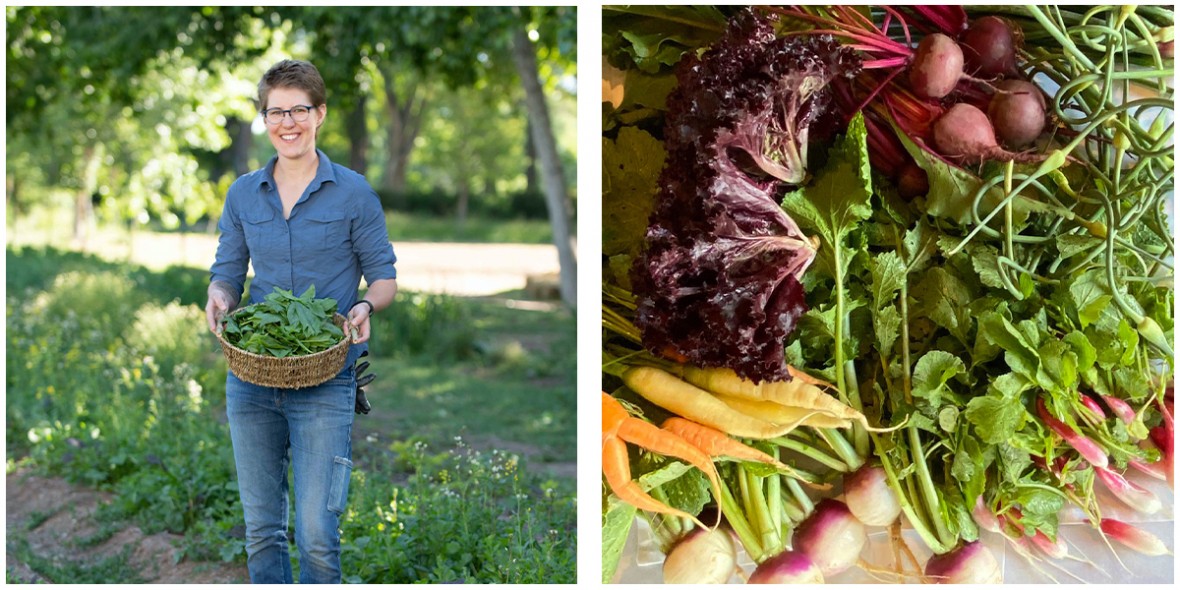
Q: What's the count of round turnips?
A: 5